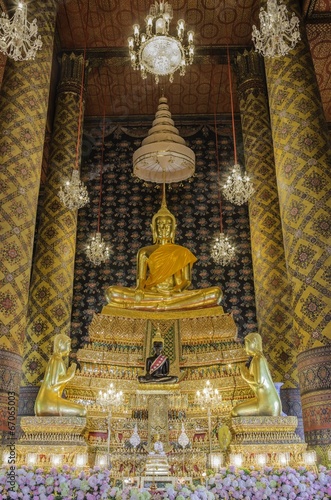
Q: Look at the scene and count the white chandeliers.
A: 7